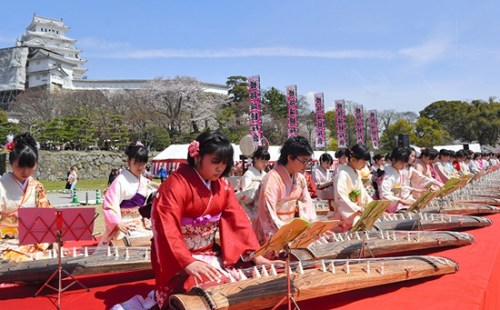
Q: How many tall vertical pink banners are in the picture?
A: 6